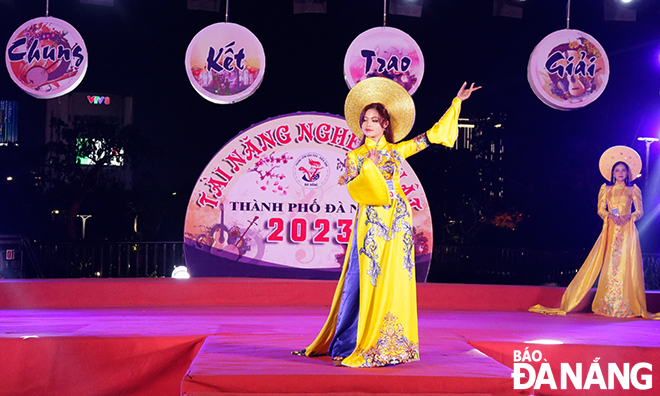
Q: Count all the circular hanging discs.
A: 4